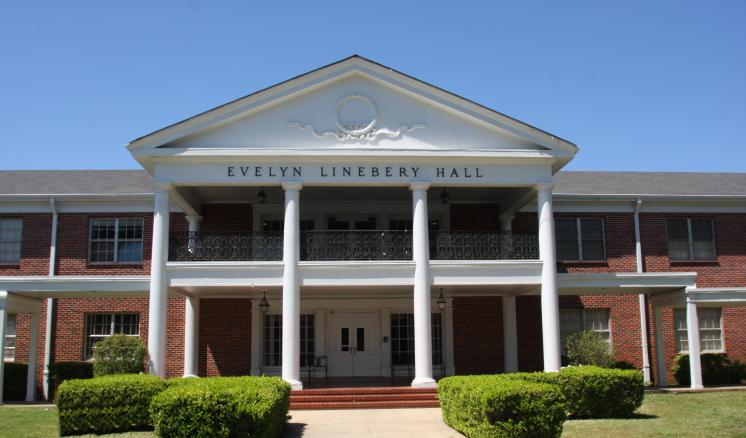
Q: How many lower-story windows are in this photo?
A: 6